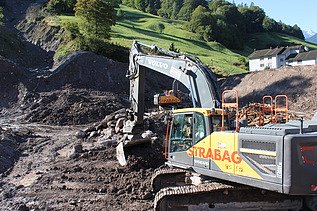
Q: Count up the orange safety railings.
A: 3